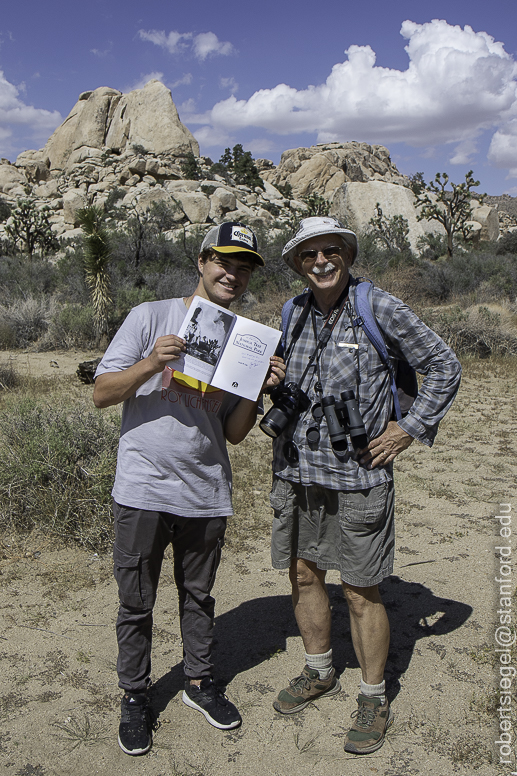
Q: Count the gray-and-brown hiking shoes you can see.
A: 2